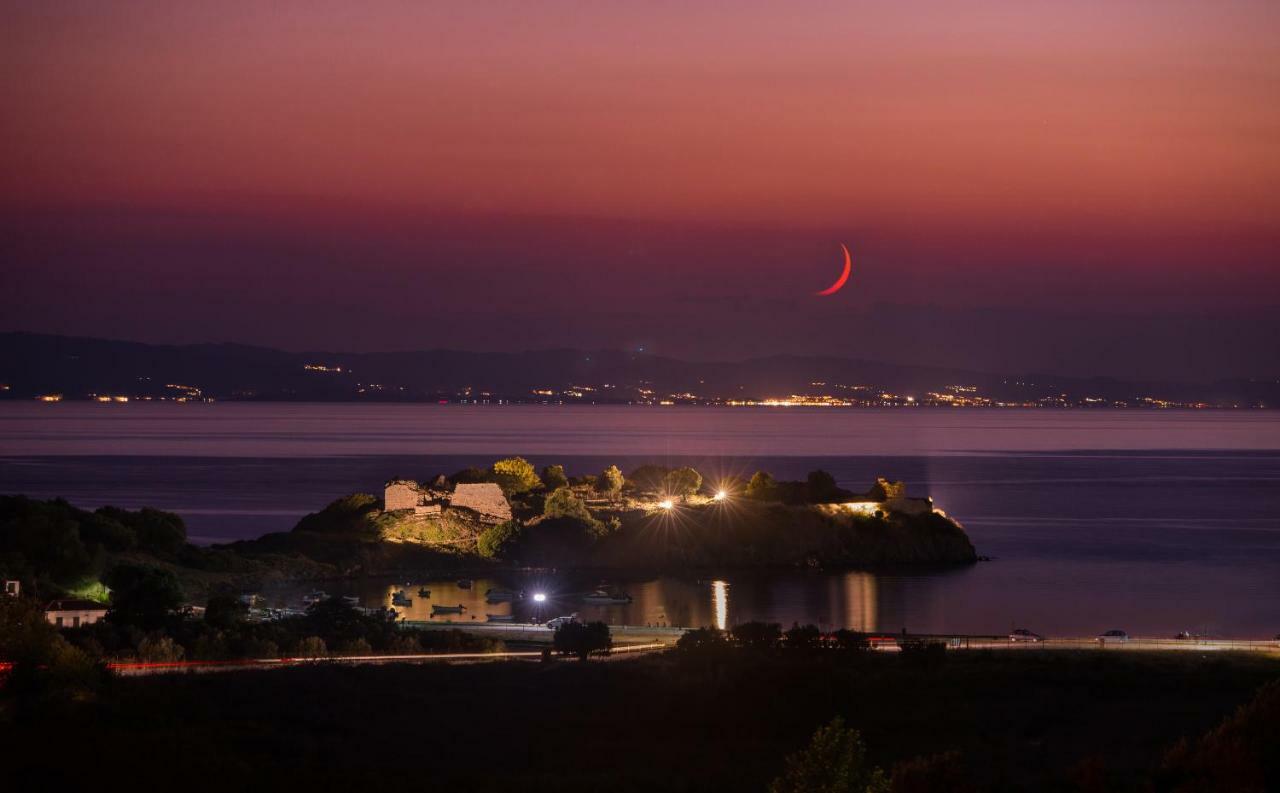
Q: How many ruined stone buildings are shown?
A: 2